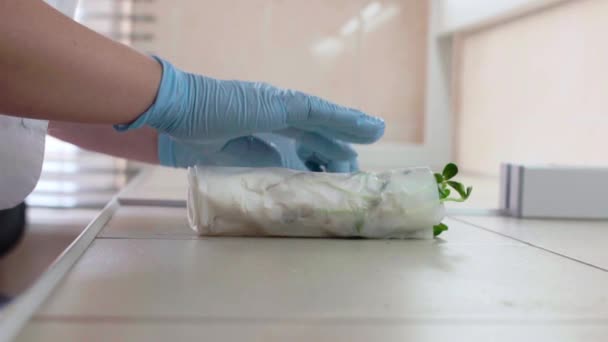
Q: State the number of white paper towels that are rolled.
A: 1